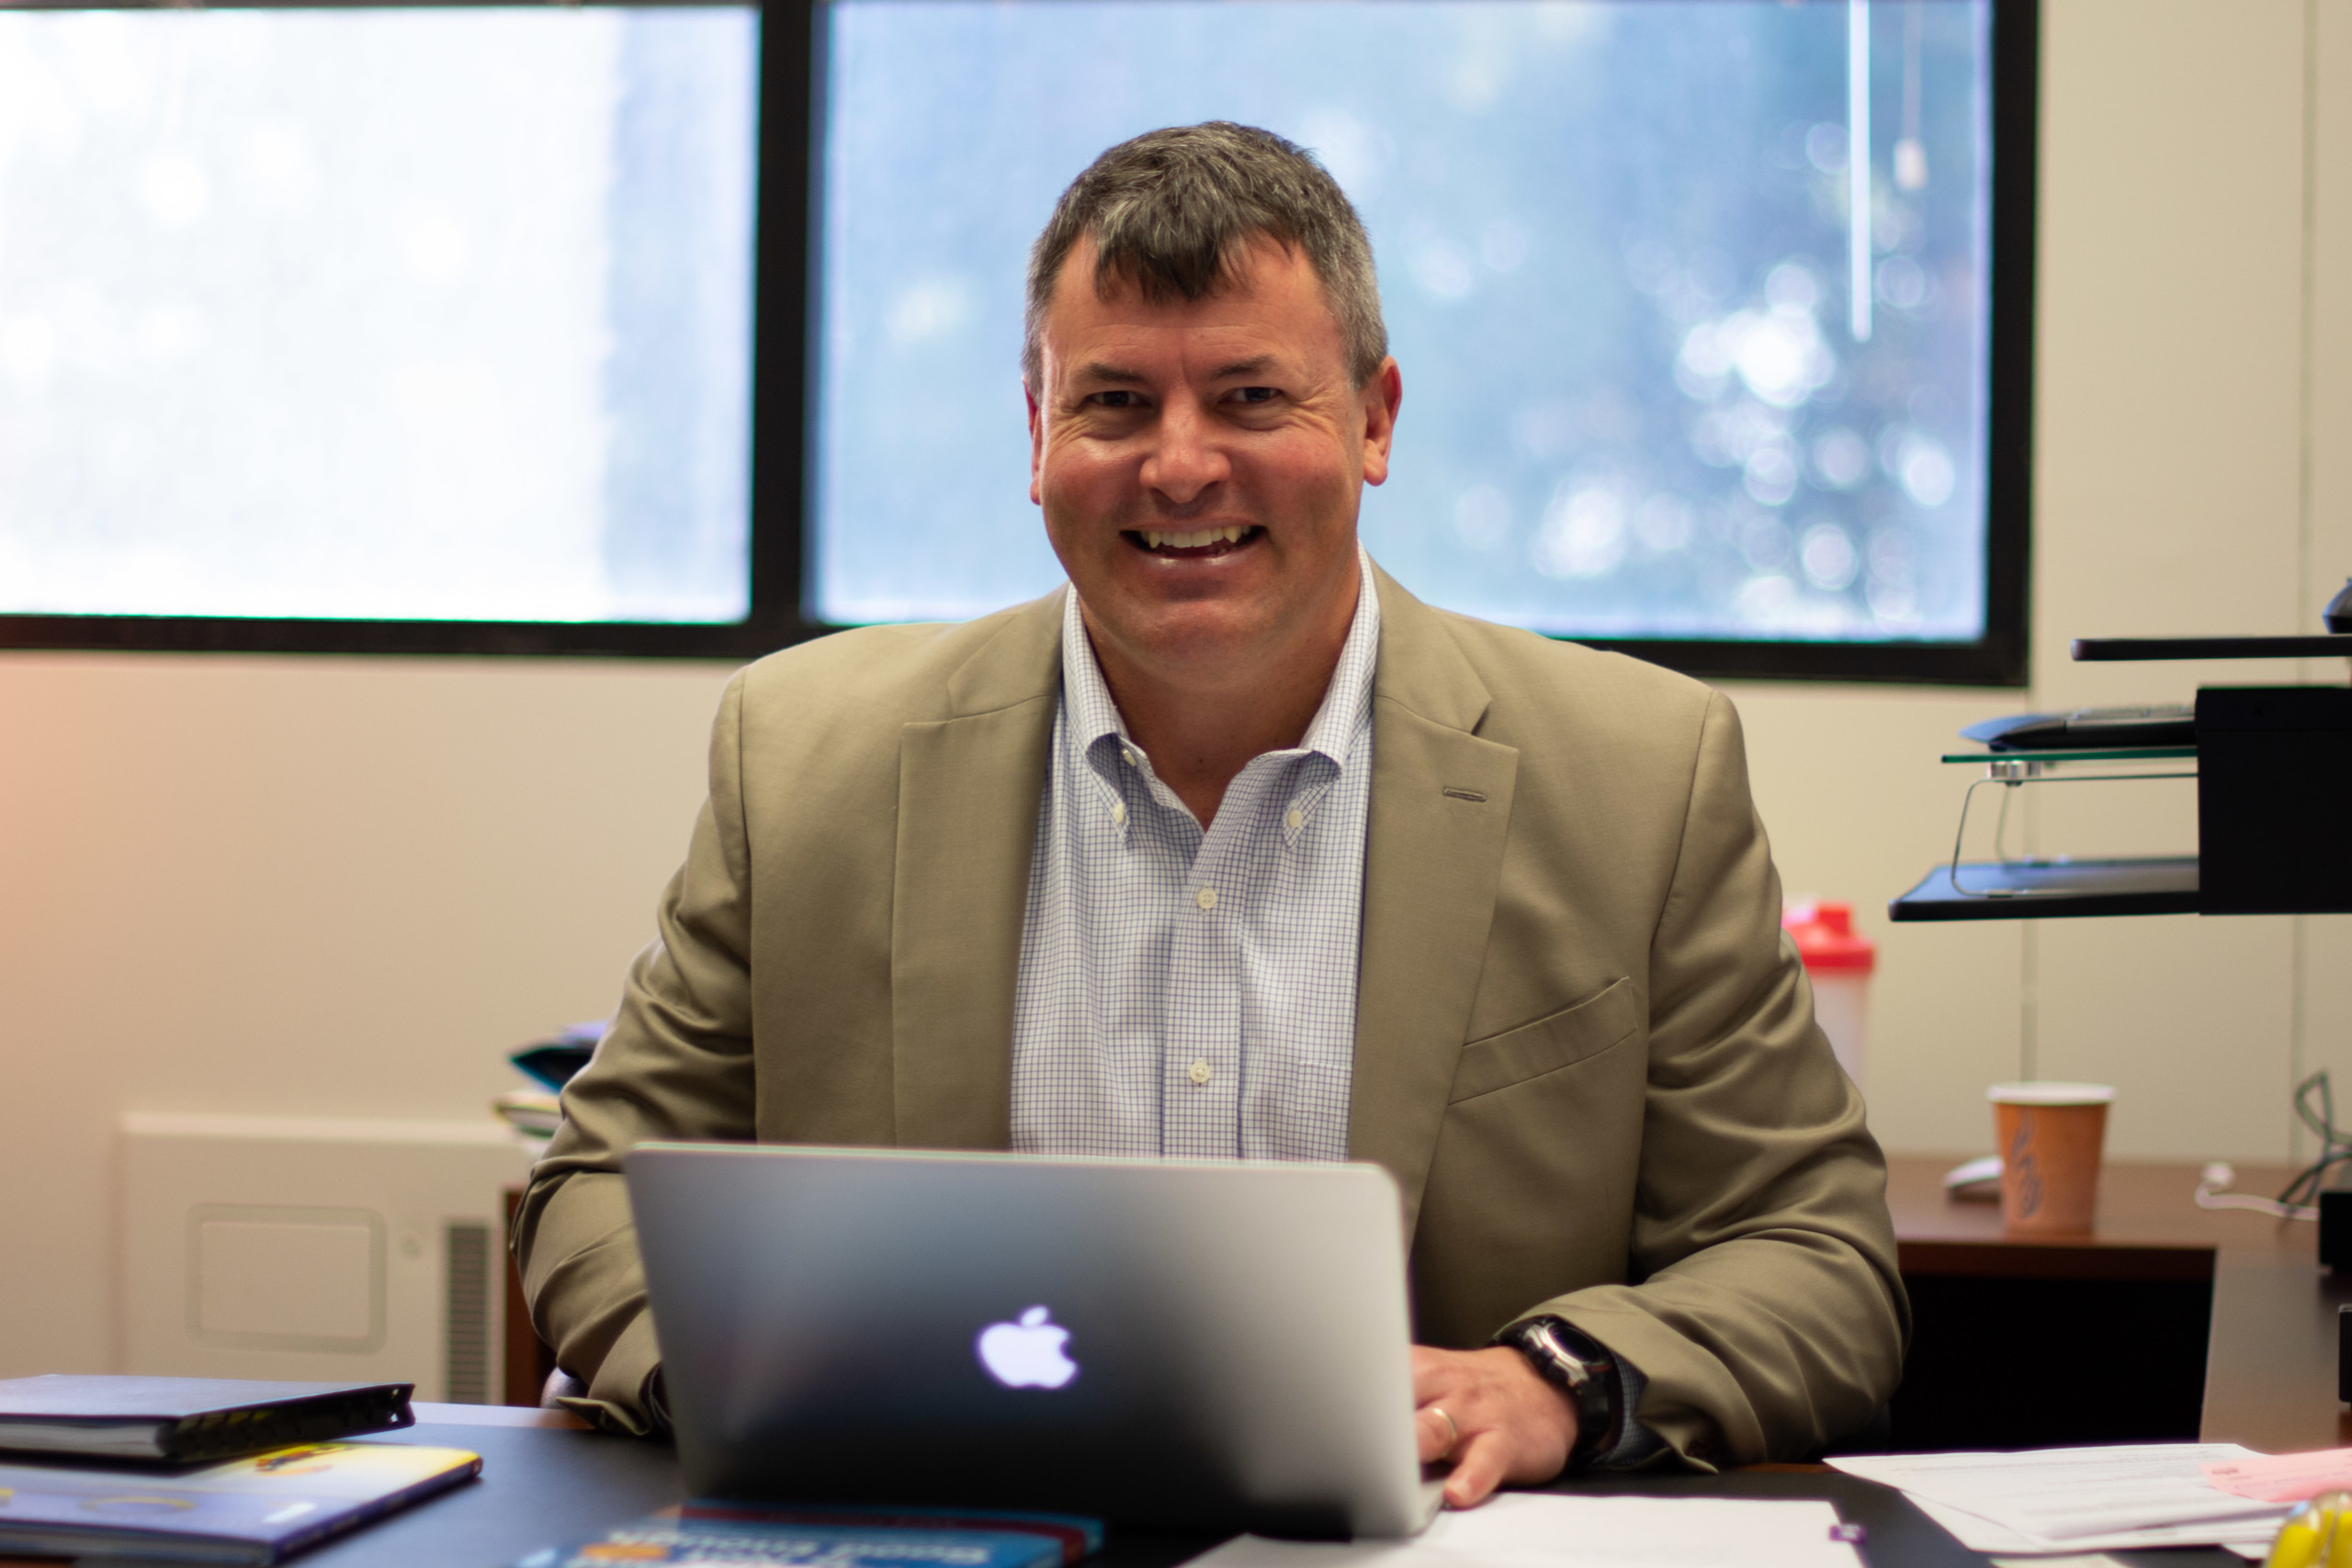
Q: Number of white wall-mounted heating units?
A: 1